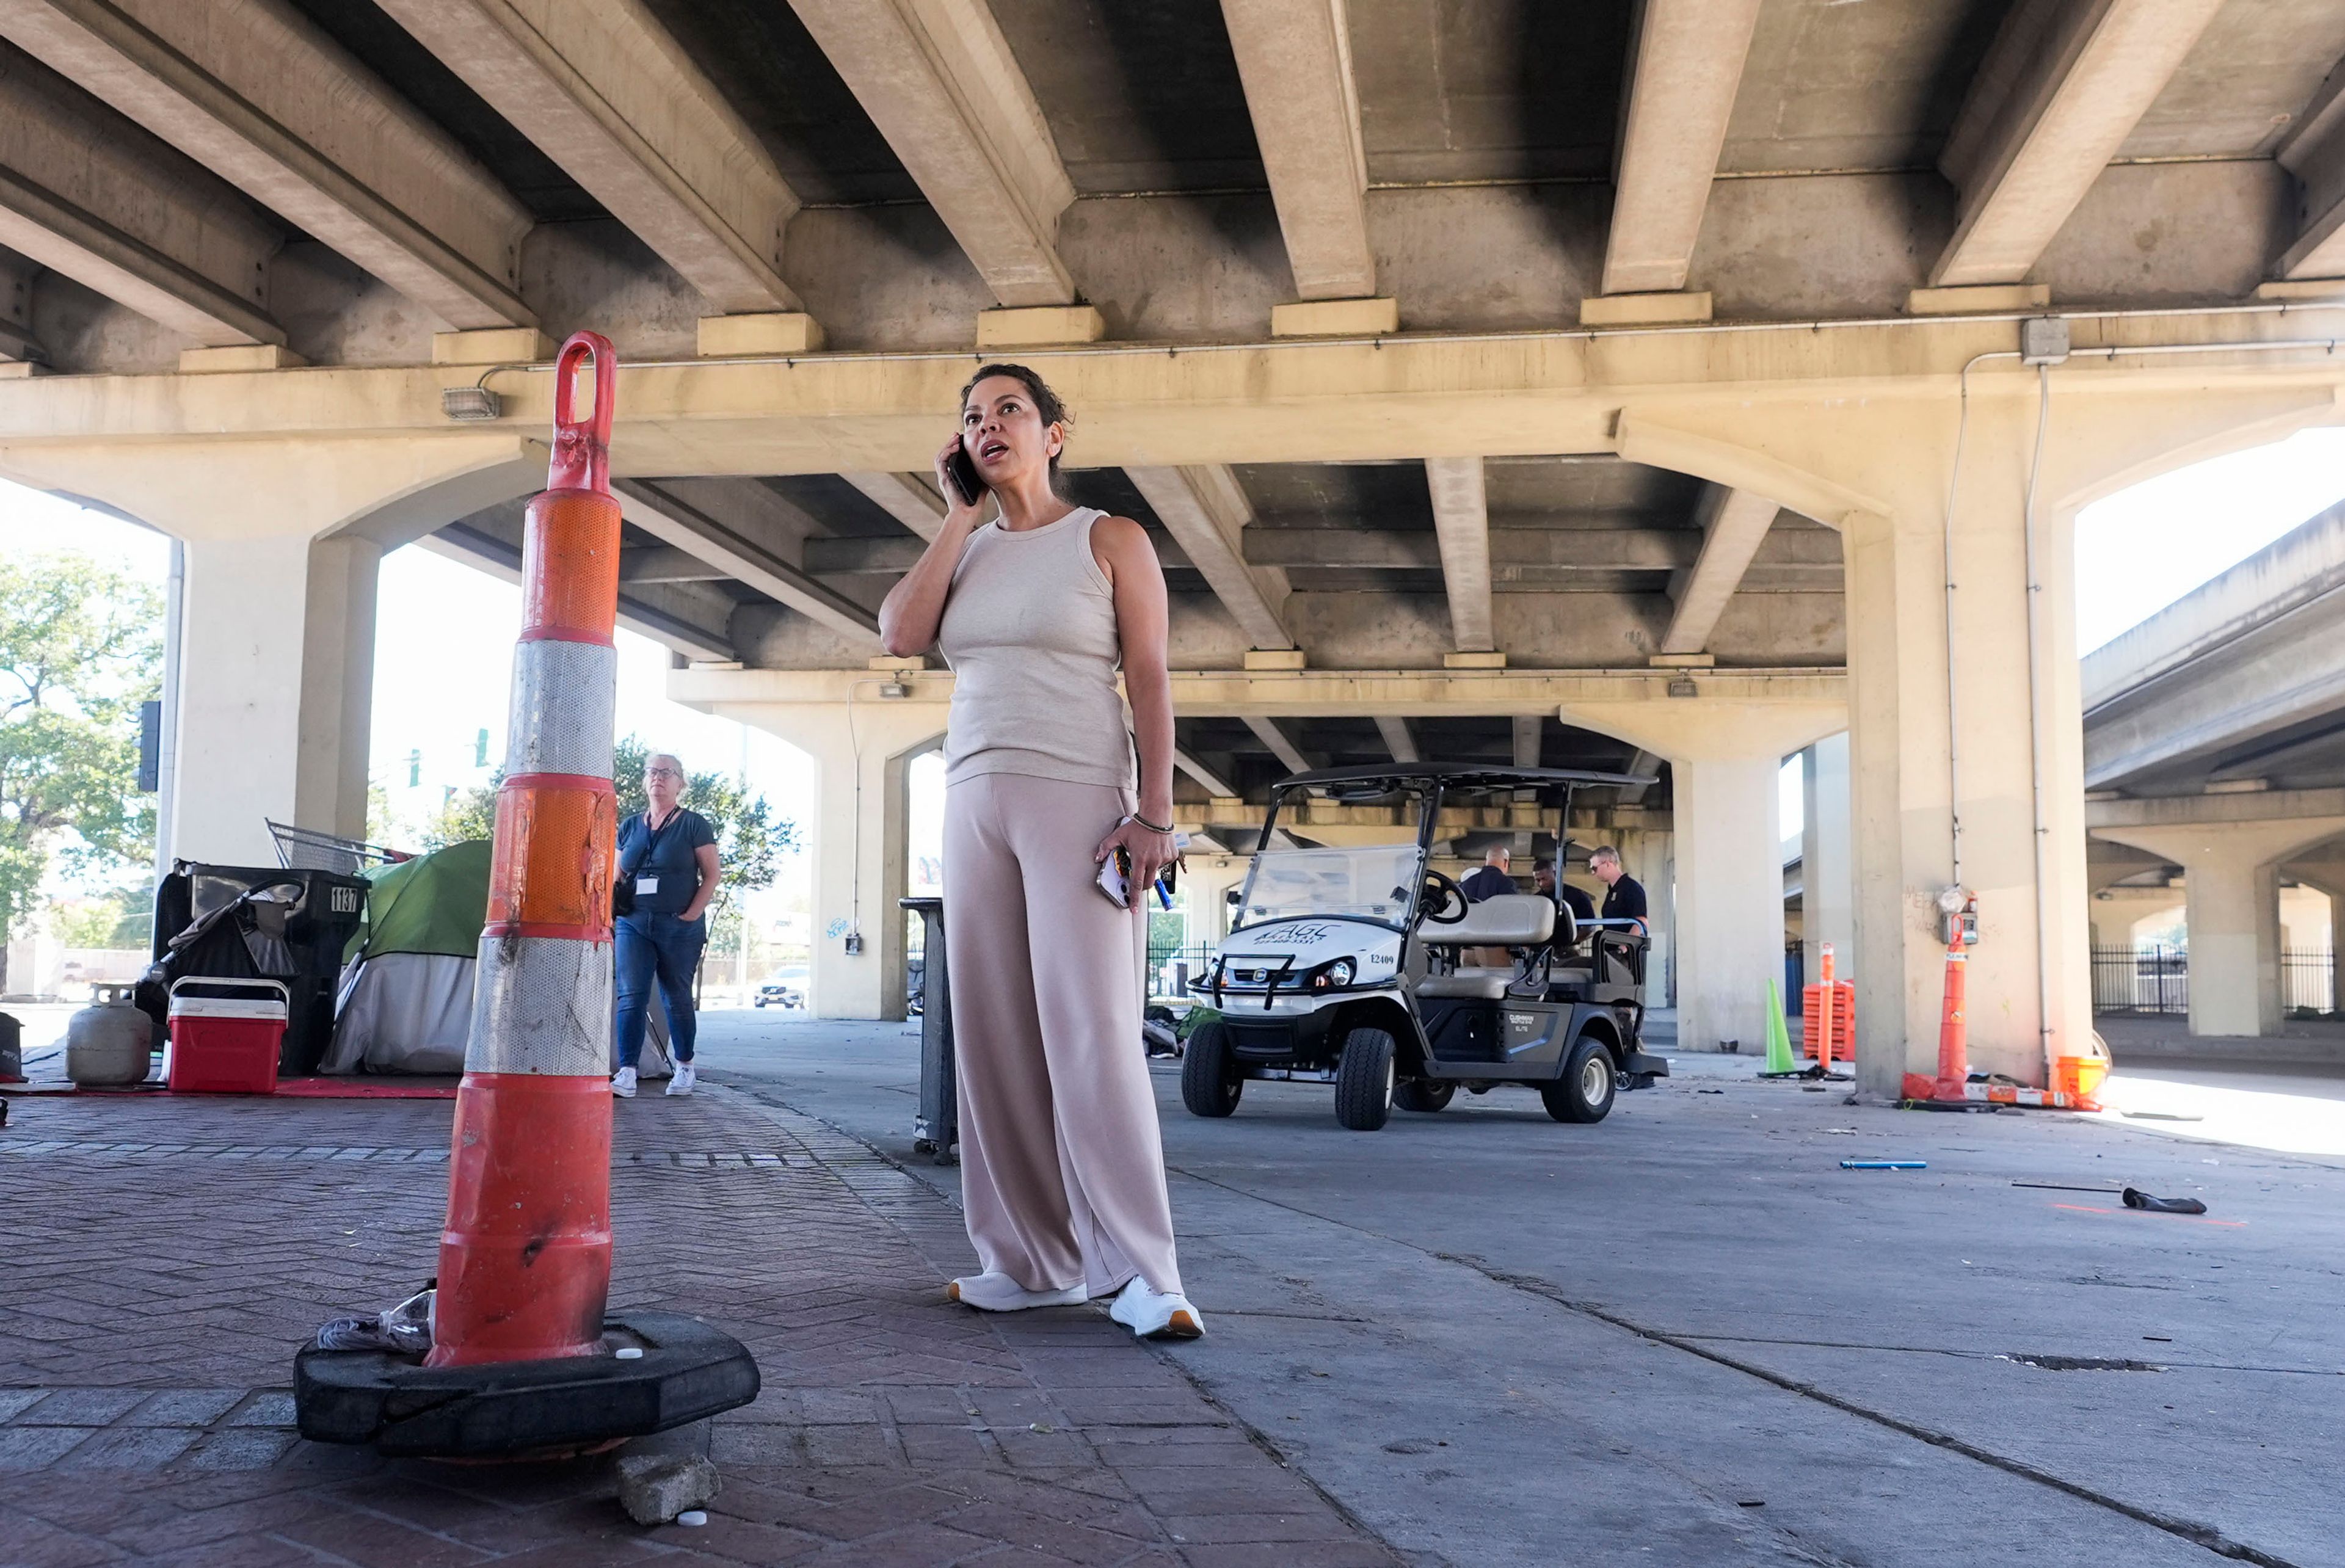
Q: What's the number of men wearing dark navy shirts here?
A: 3